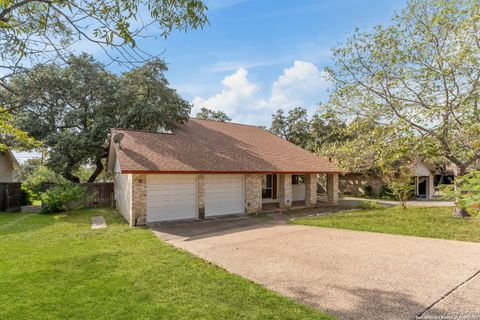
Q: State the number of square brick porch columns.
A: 3